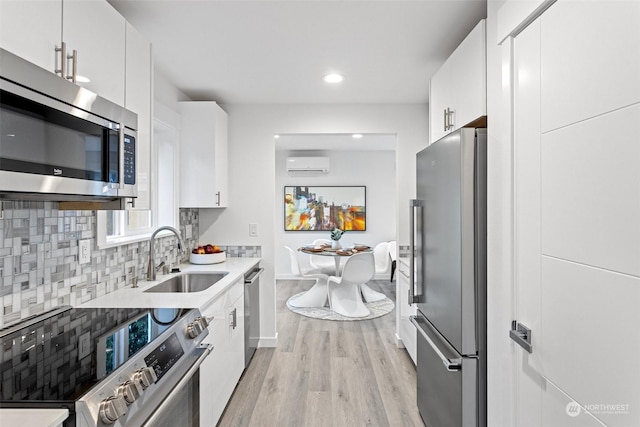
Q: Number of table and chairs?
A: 5